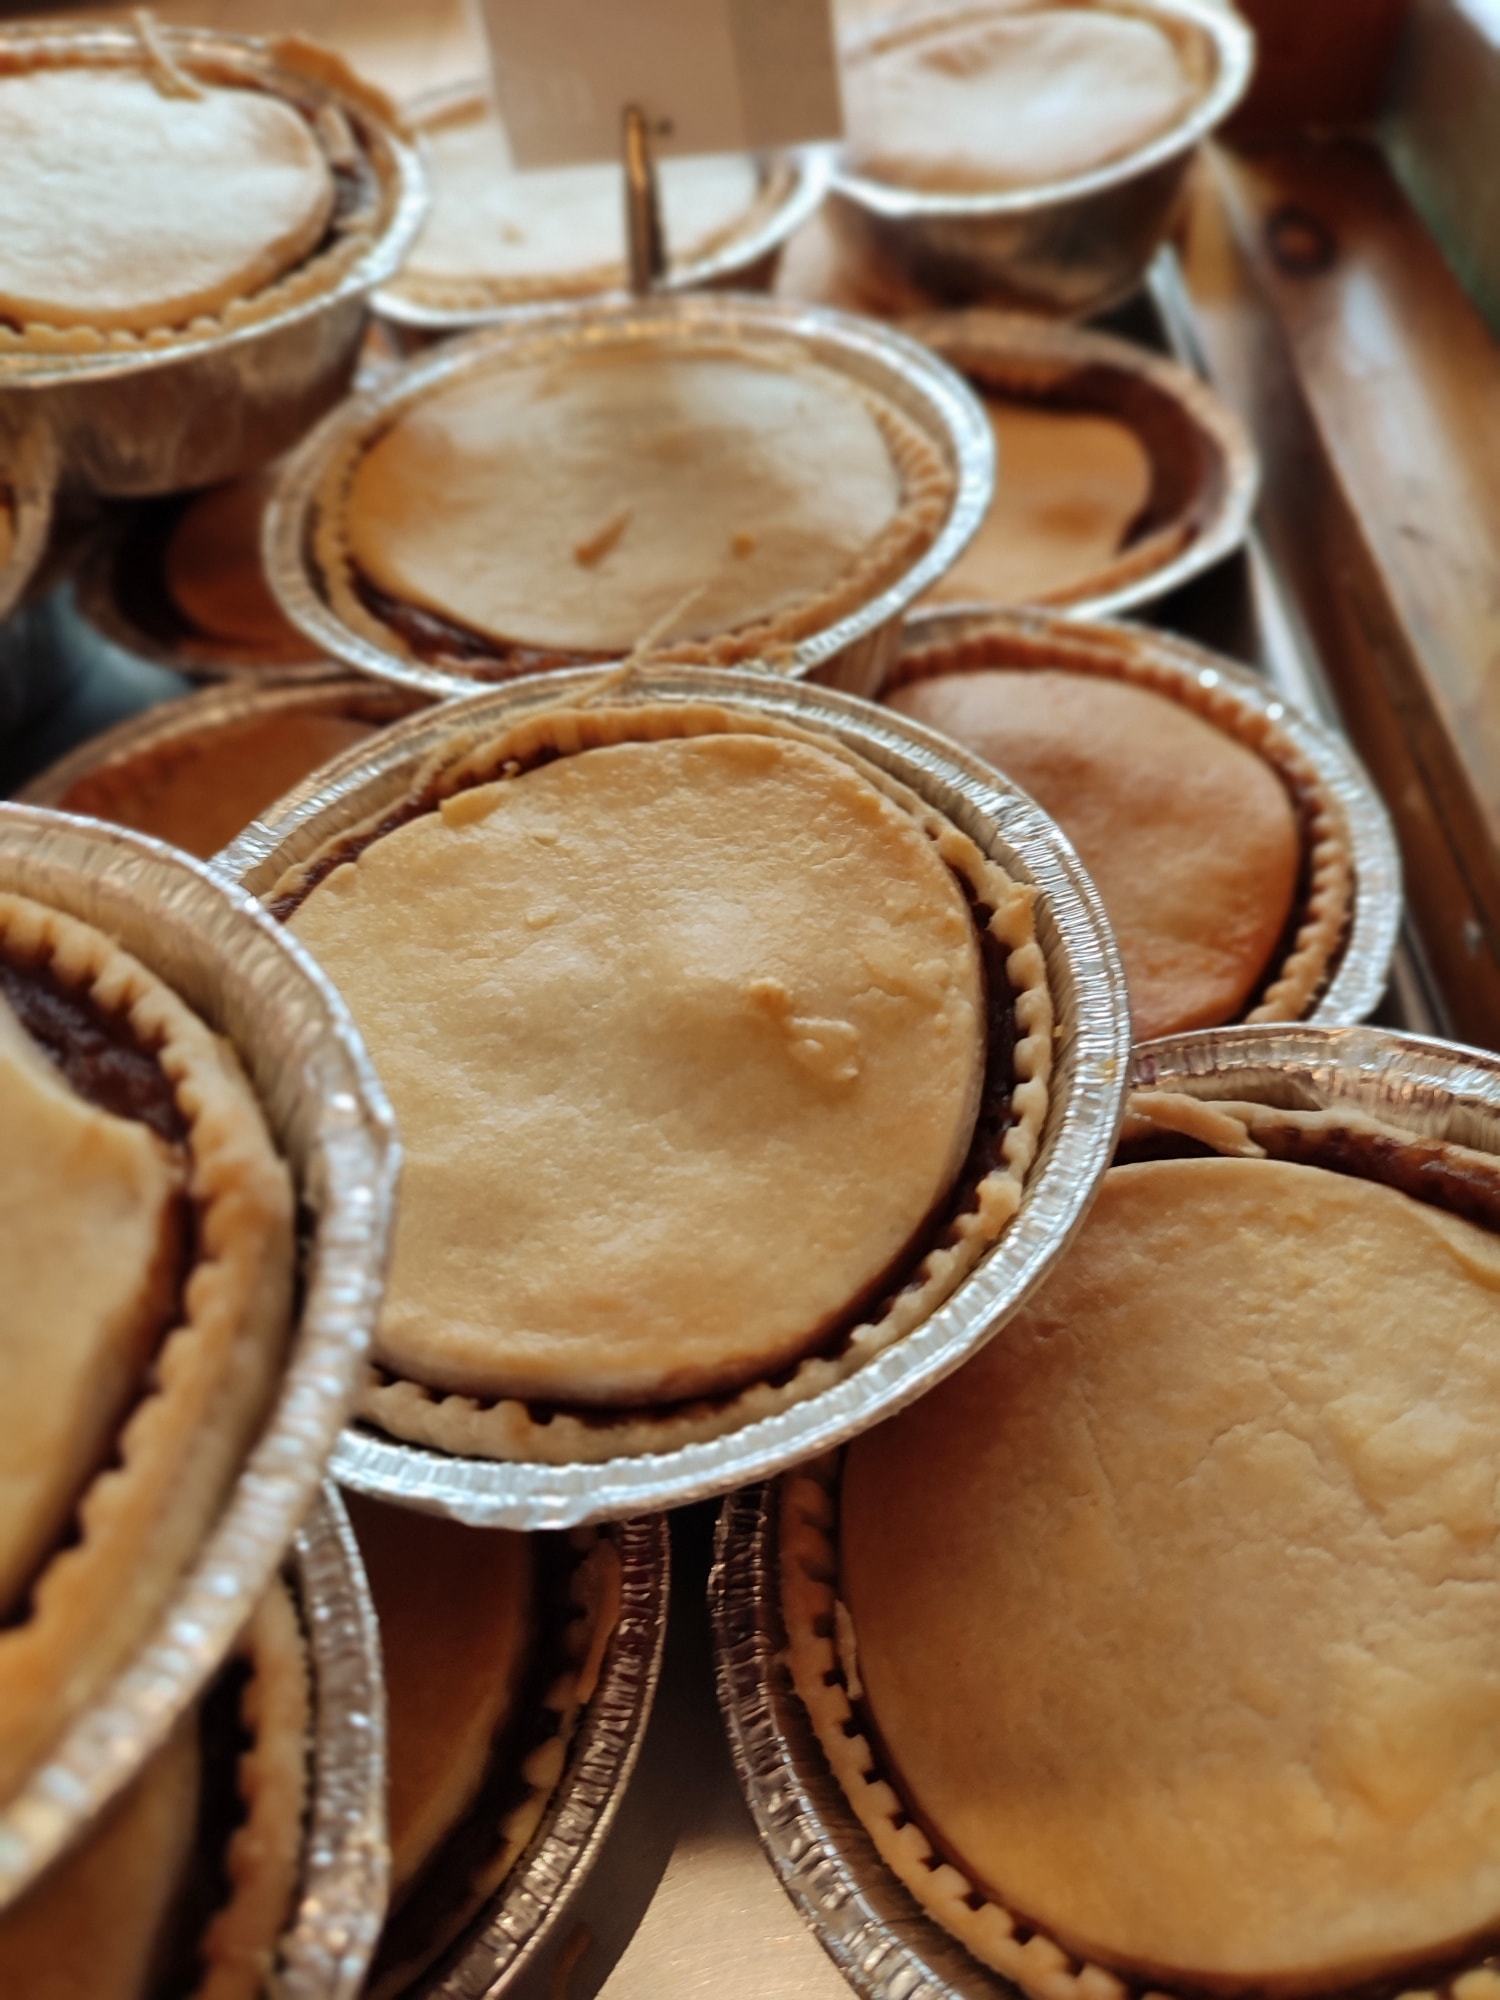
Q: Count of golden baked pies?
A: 14